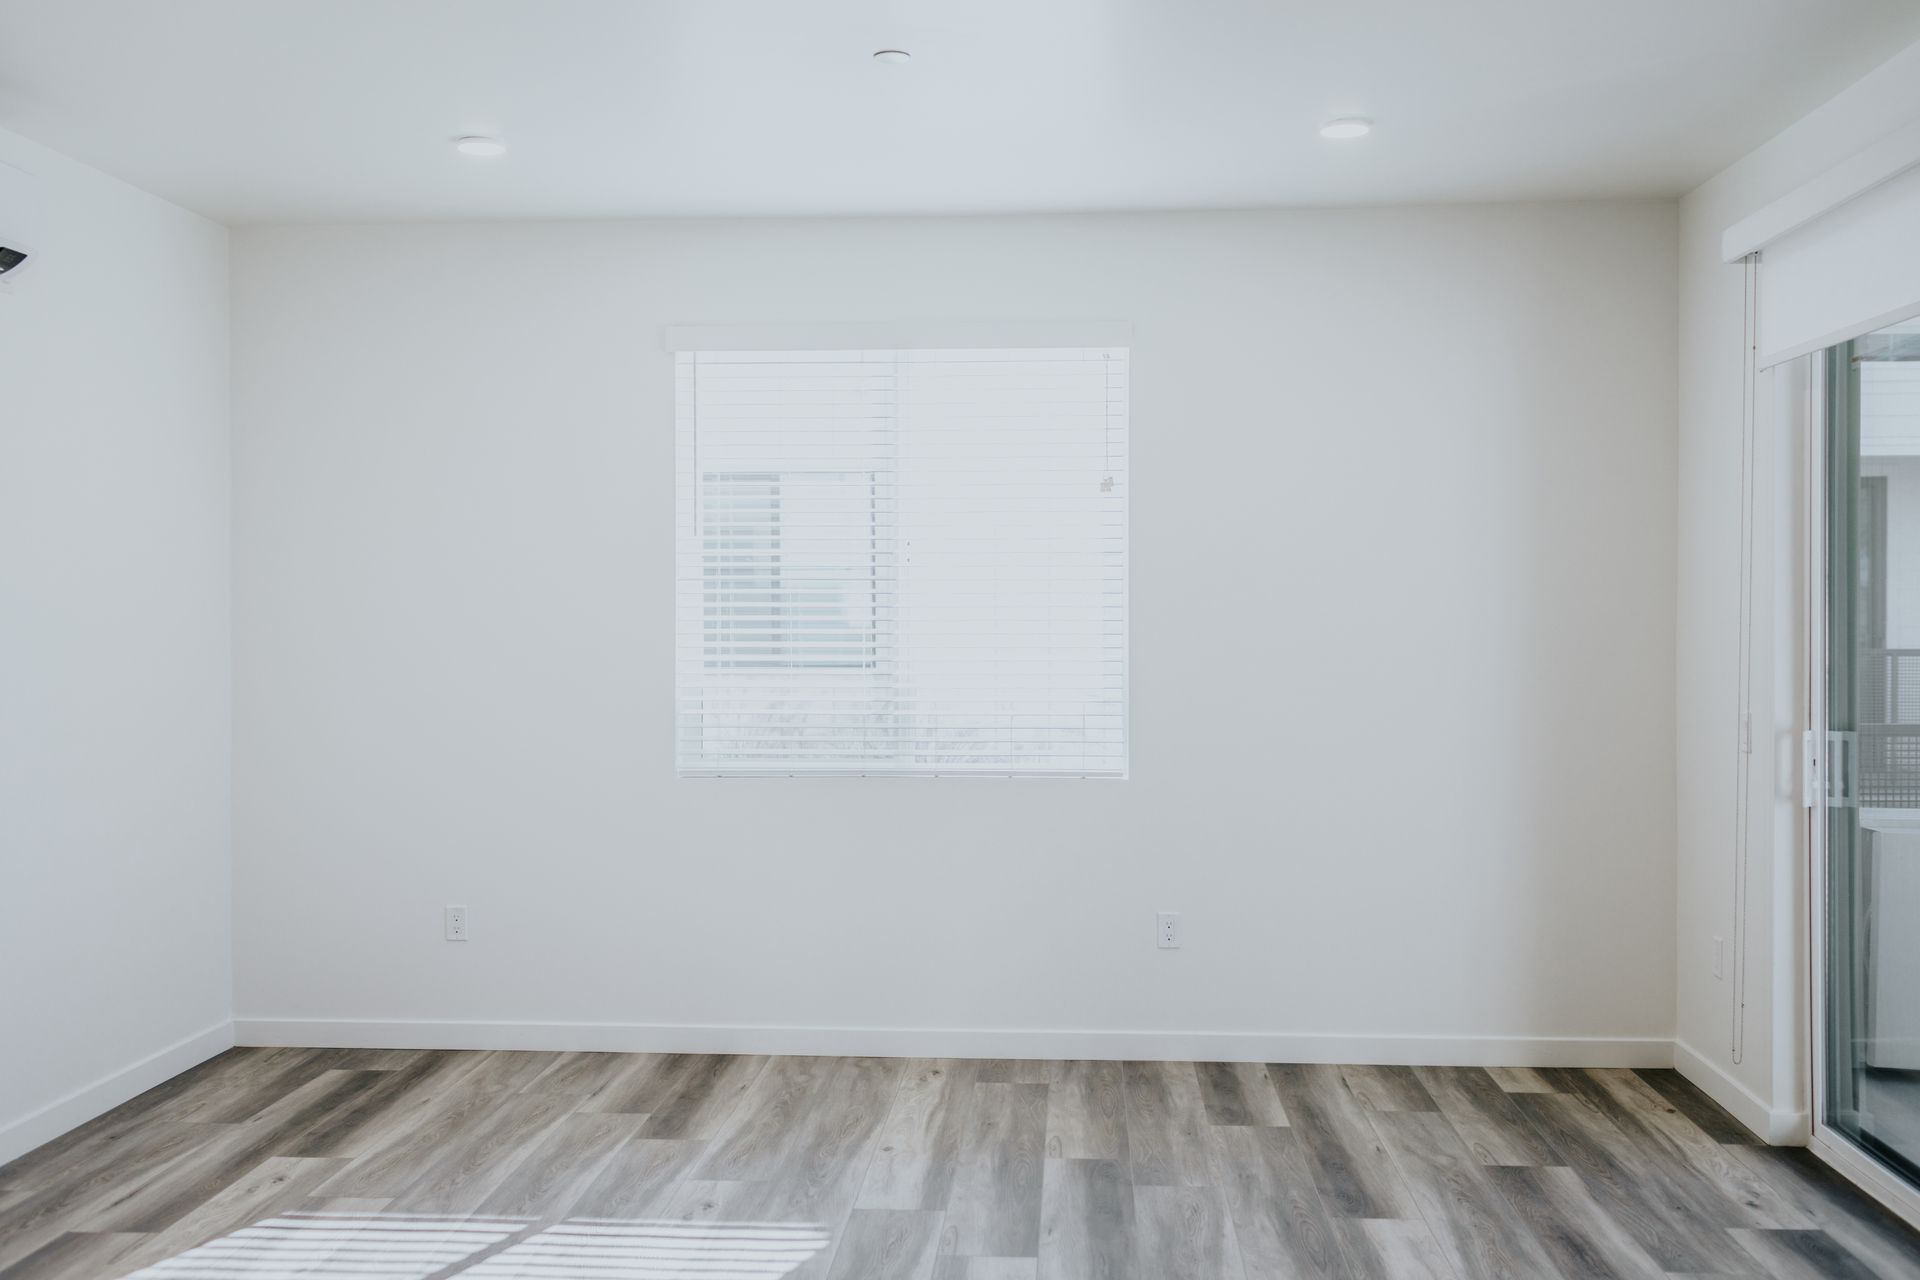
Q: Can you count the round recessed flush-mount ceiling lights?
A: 2